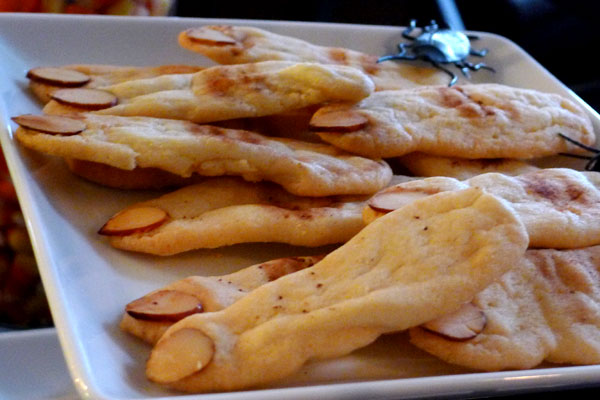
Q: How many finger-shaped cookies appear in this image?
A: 10